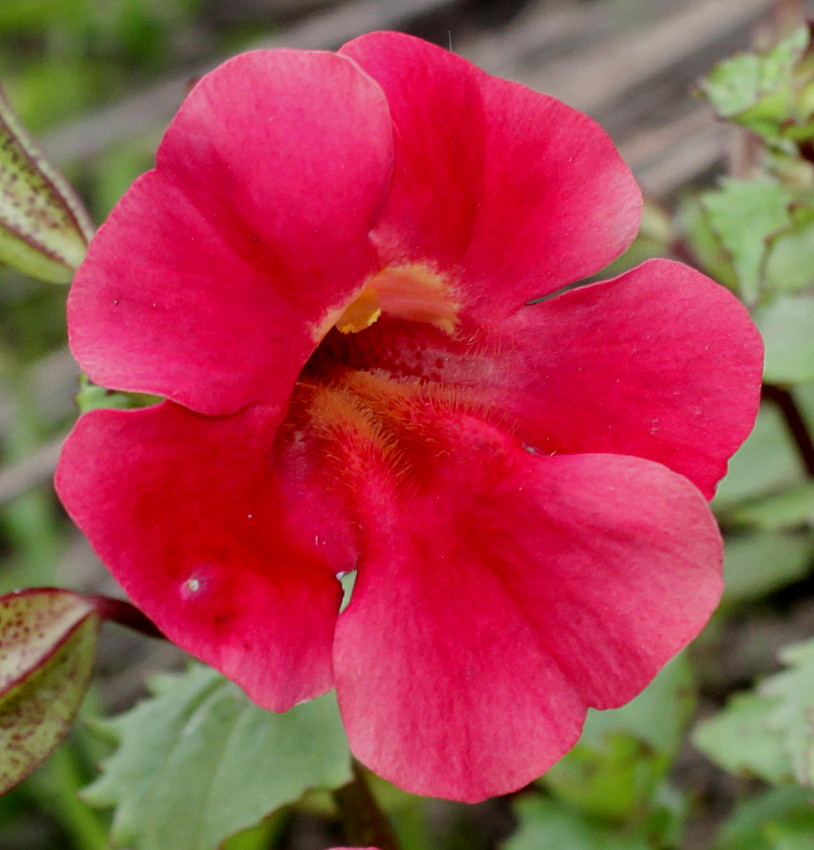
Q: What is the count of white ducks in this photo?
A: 0